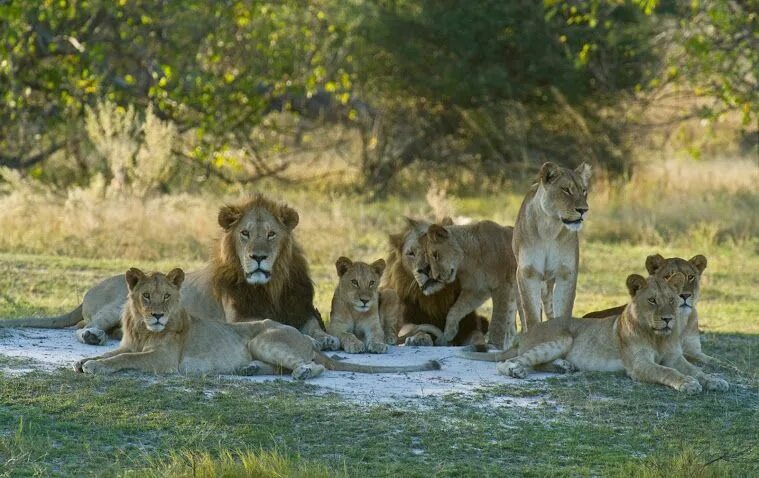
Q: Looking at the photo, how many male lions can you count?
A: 2